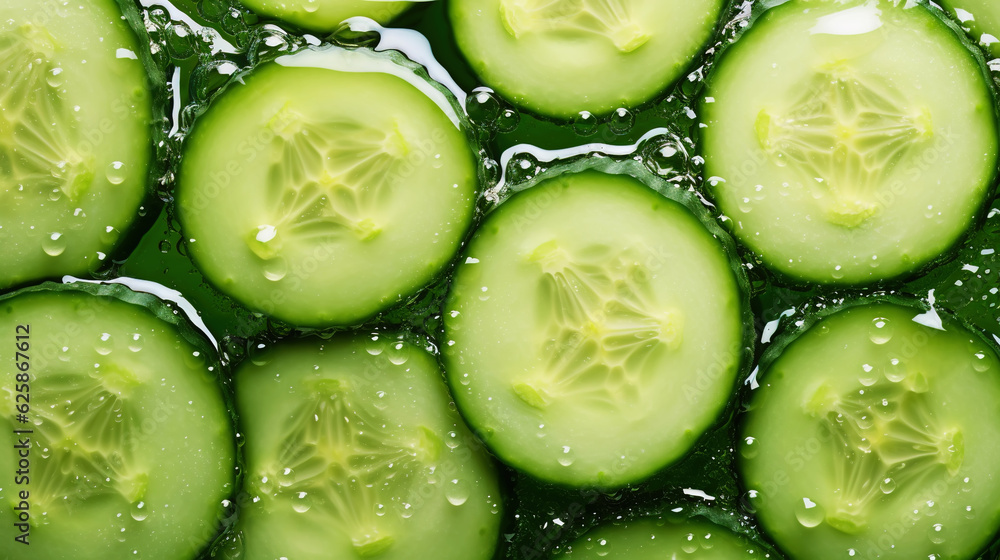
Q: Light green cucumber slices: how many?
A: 11